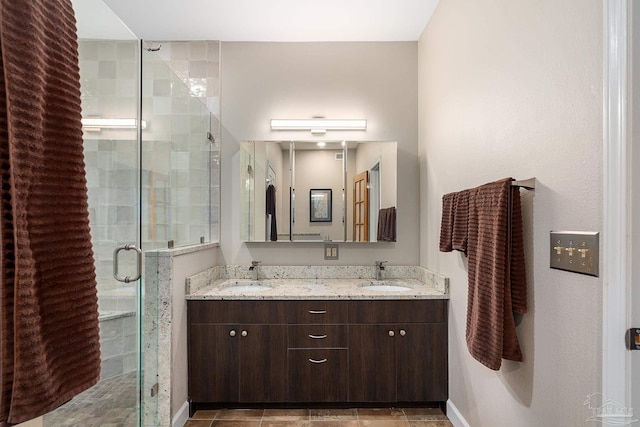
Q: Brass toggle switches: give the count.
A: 3